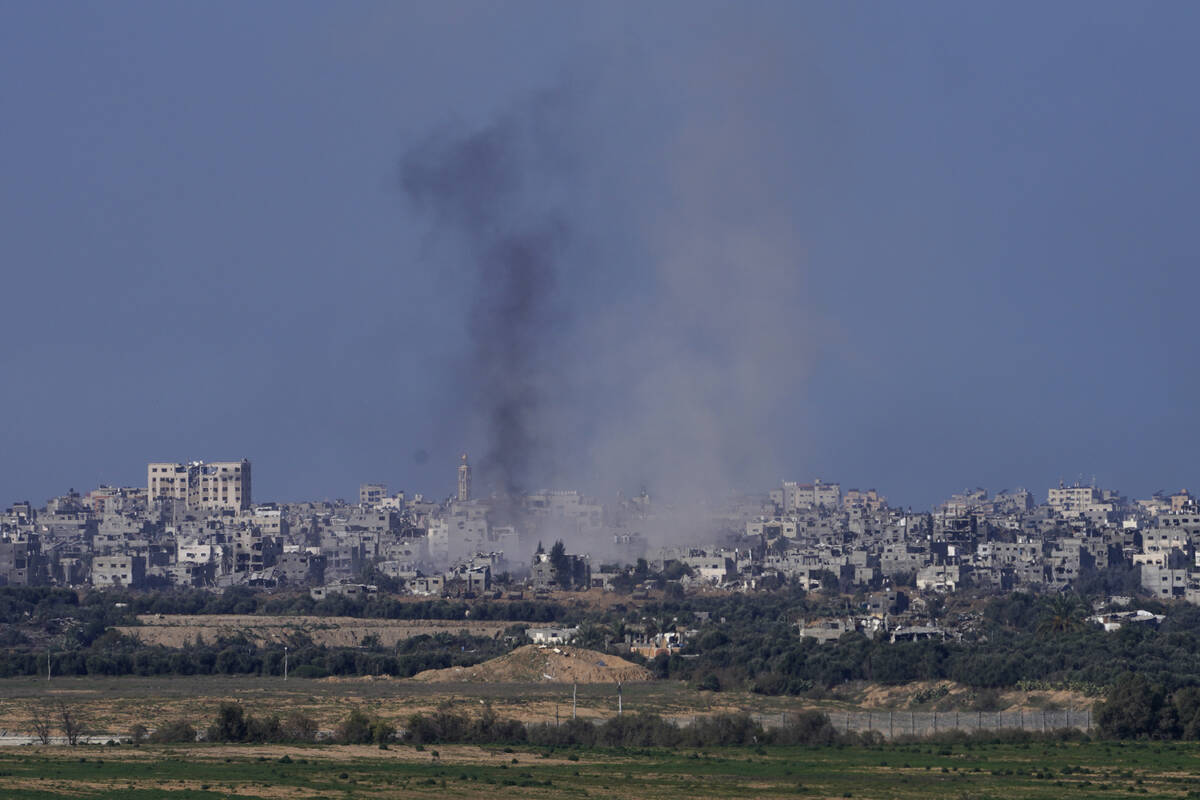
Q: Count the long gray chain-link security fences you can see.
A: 1